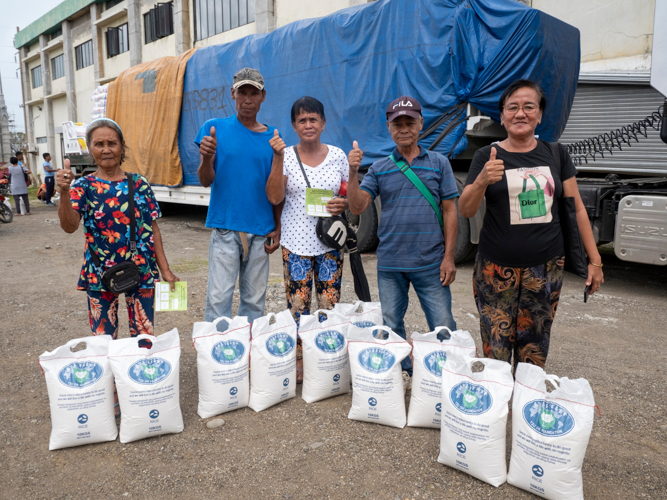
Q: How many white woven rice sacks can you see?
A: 10